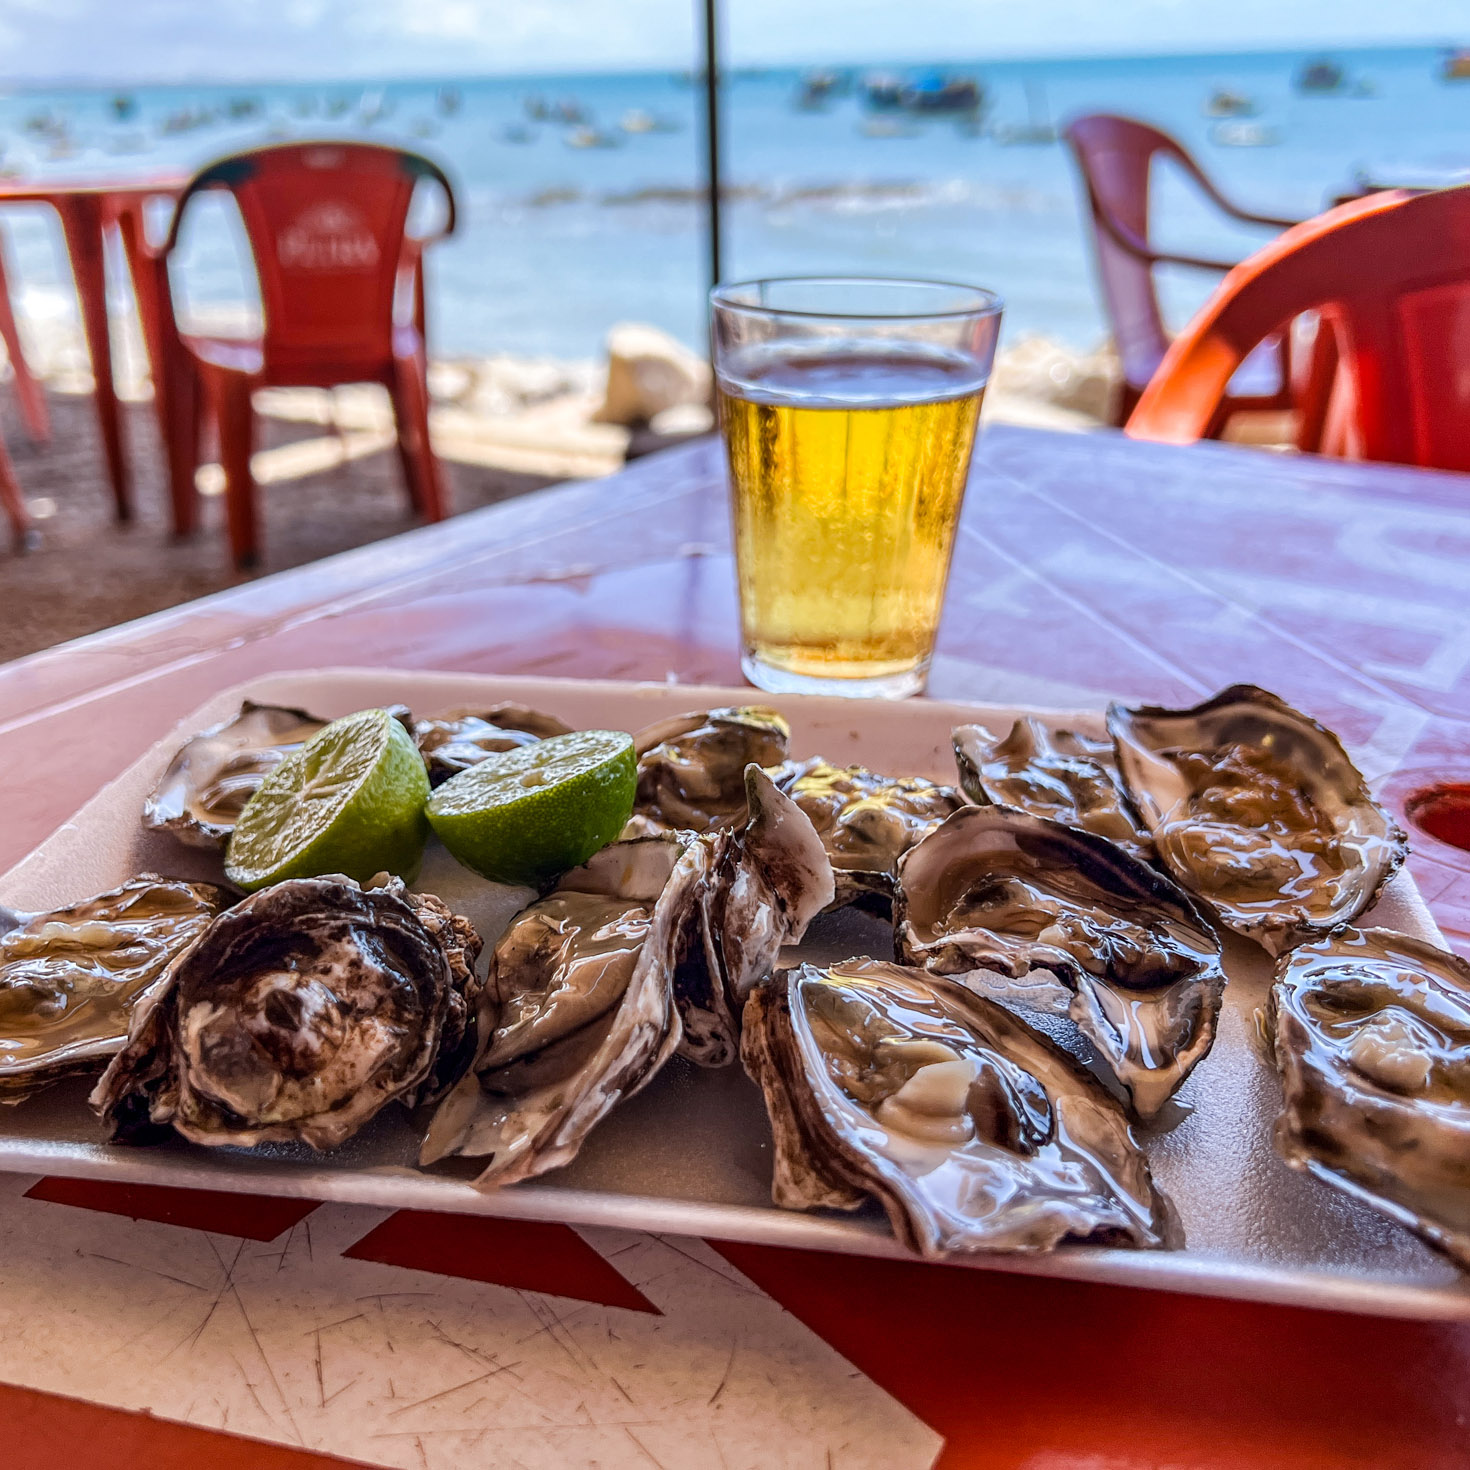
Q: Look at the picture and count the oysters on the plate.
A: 12